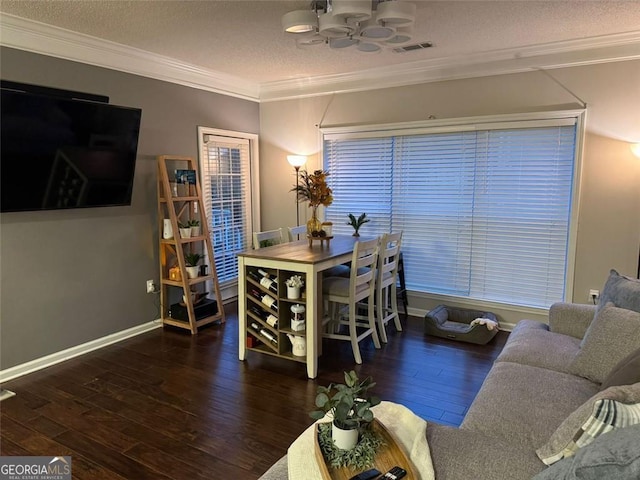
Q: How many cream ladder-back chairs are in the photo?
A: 4